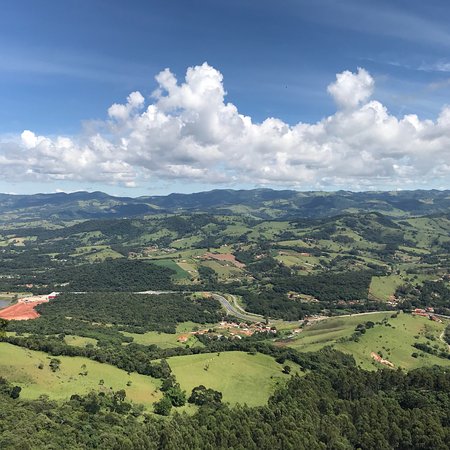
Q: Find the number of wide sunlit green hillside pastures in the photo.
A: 3